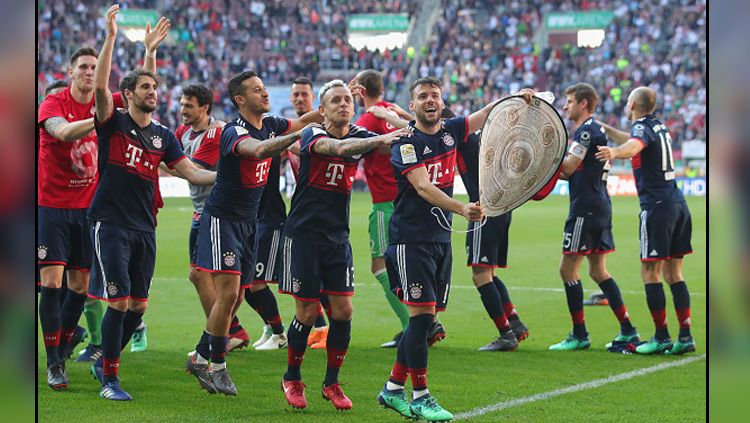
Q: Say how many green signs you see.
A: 3